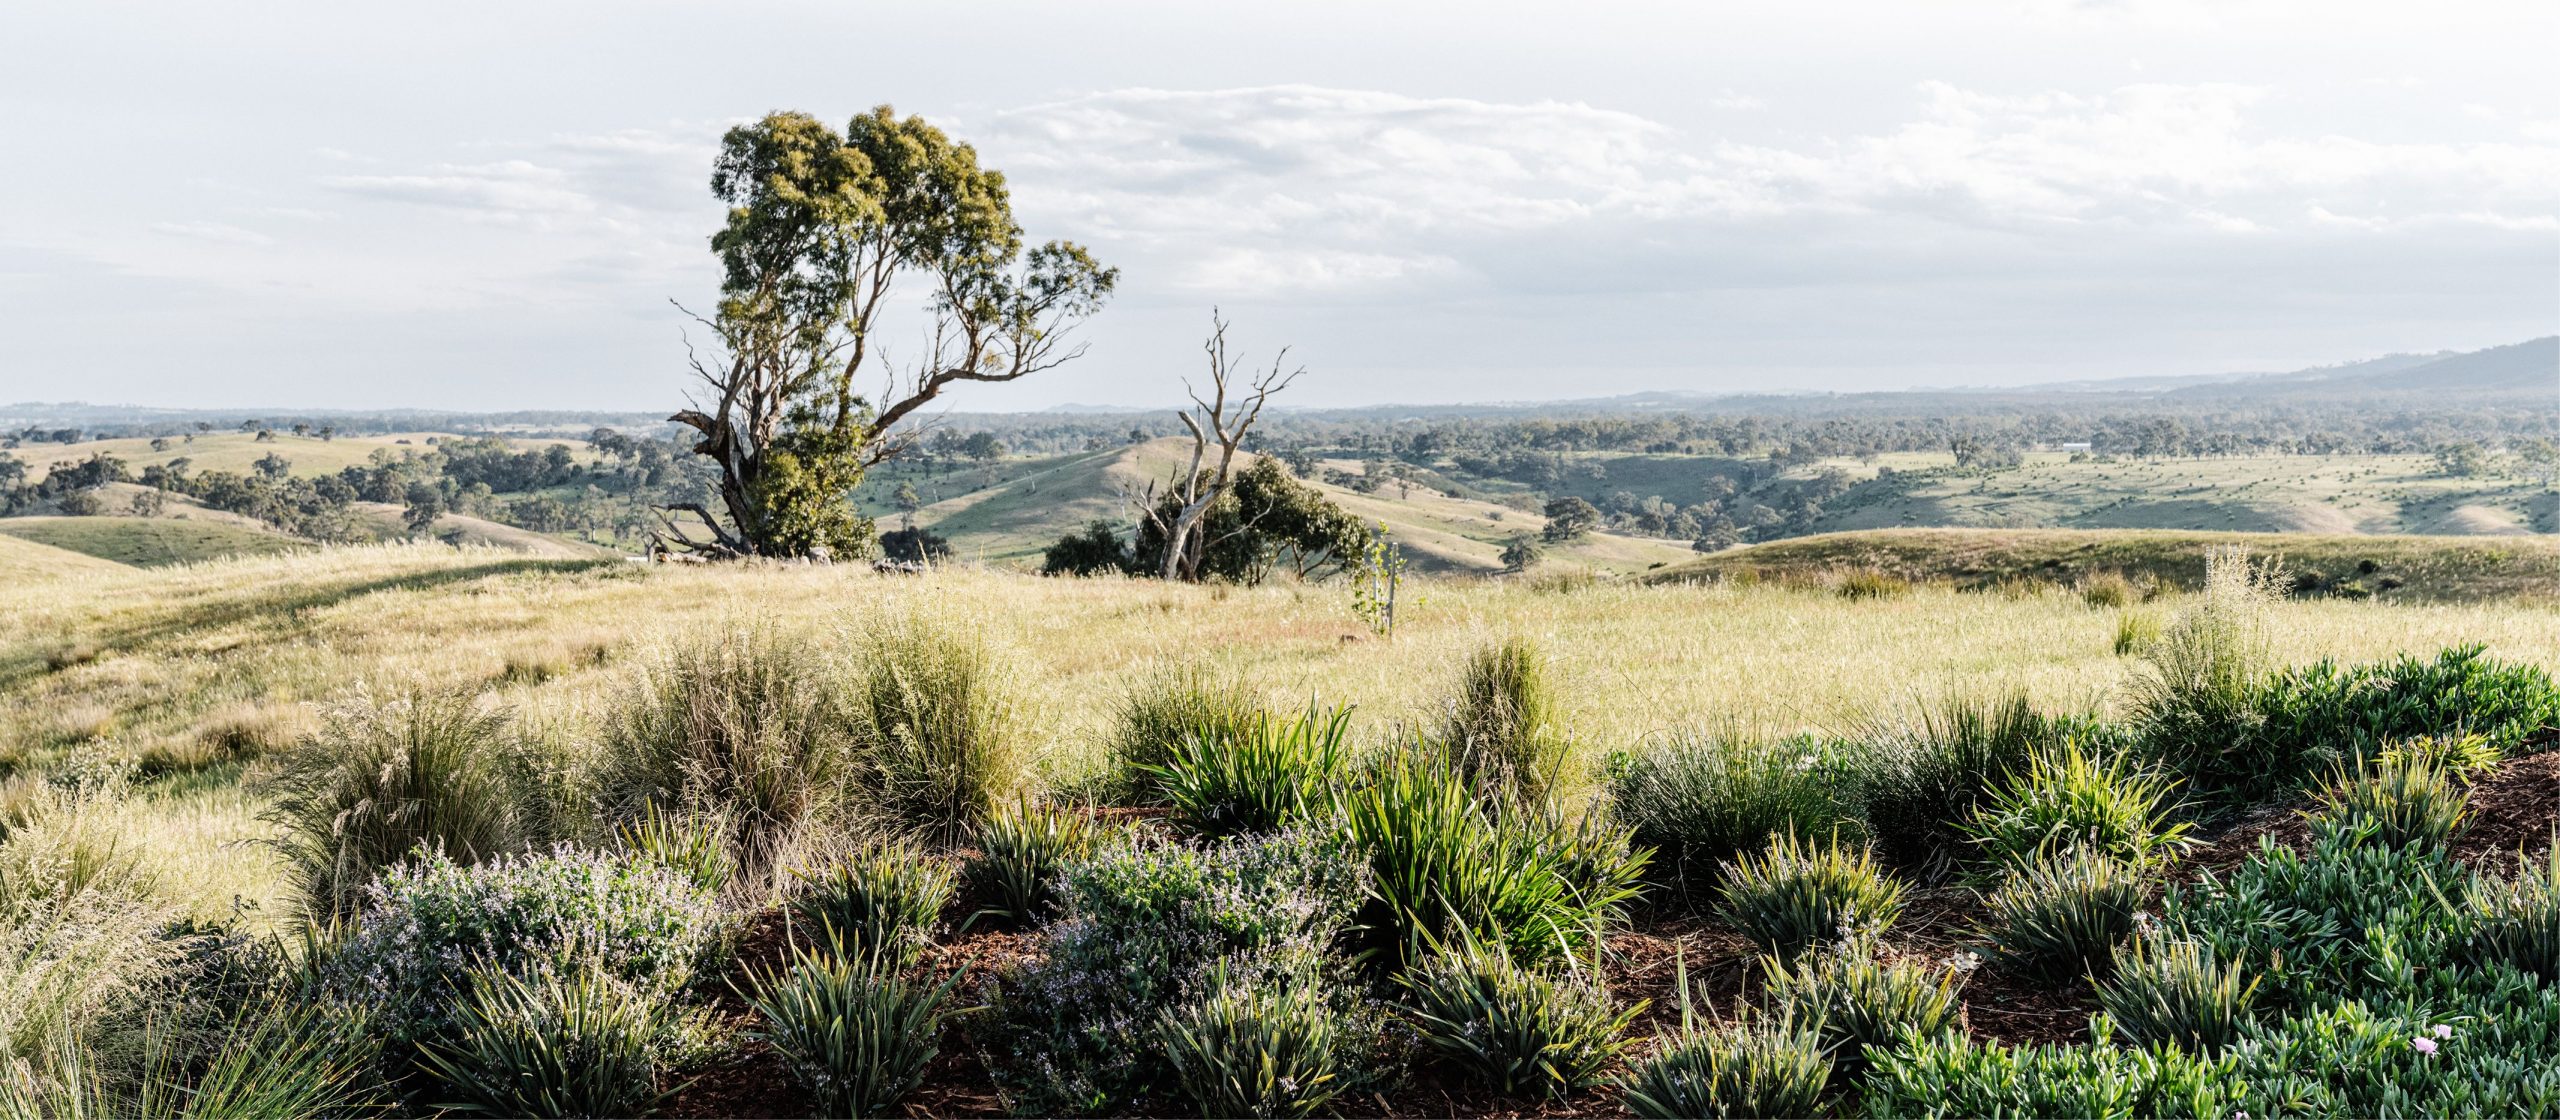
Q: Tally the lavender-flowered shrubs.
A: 2